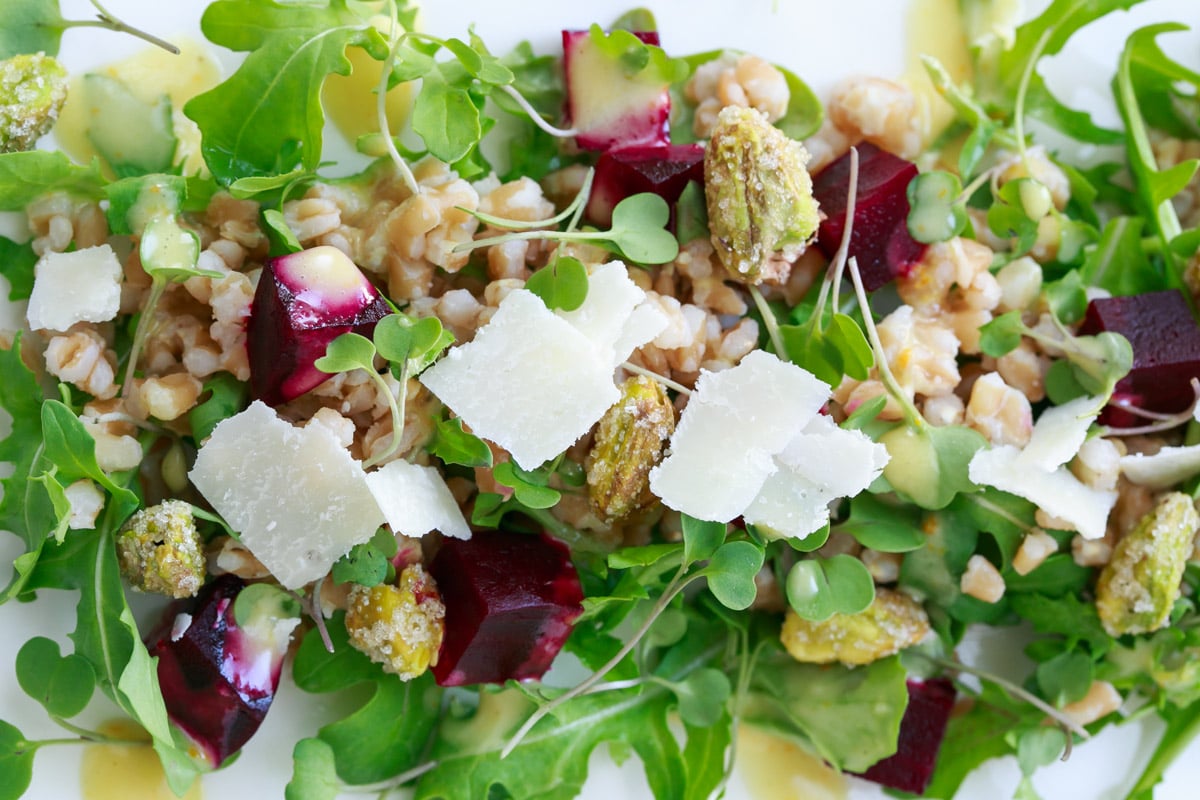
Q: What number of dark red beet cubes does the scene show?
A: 8